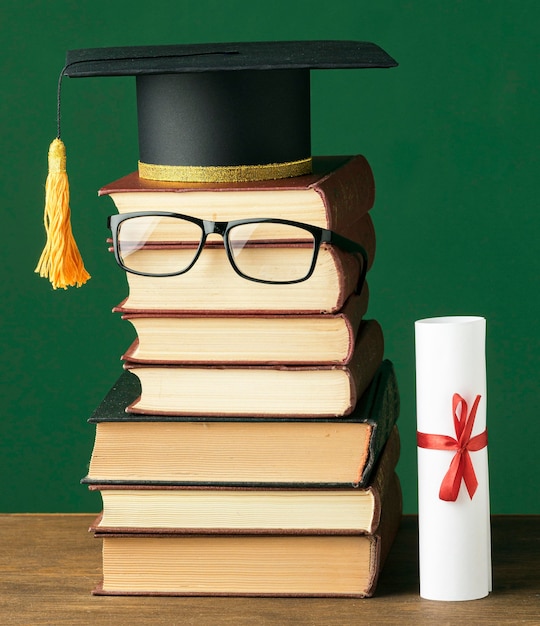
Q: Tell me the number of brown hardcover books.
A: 6